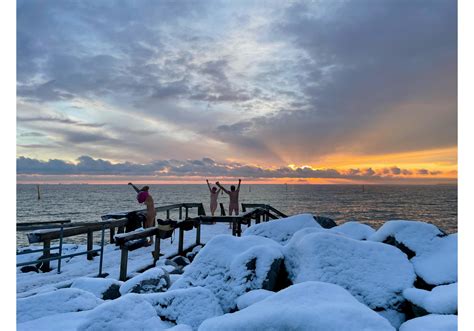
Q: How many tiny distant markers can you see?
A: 4